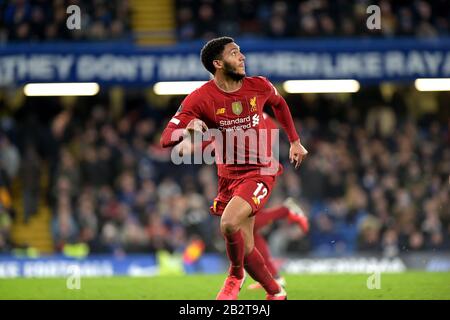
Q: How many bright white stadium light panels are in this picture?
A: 4